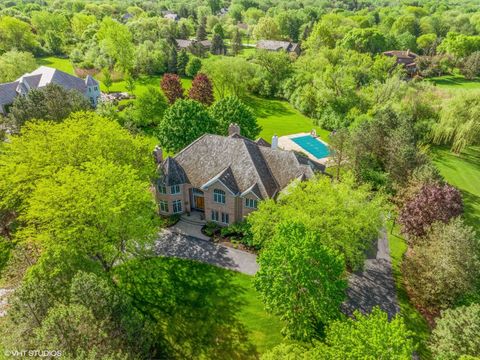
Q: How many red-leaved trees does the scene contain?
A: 3